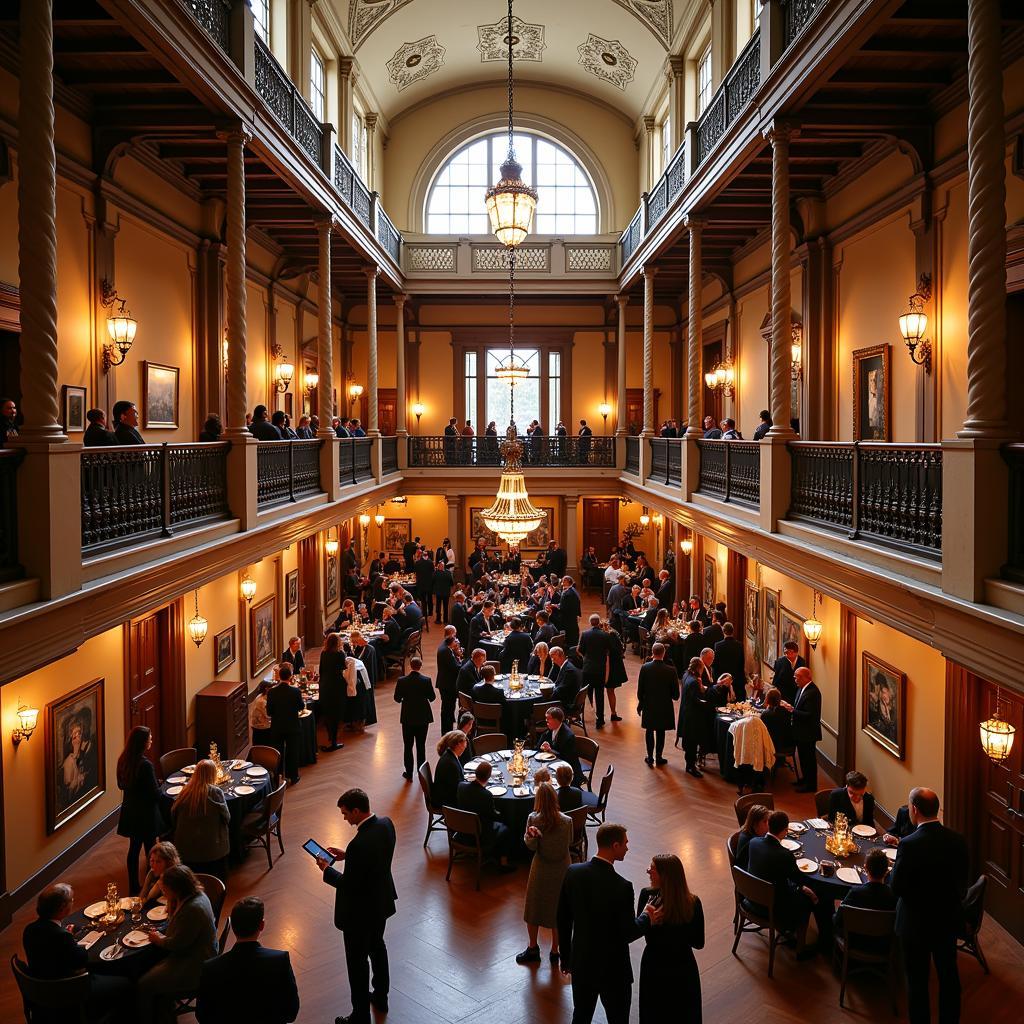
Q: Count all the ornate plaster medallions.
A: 3